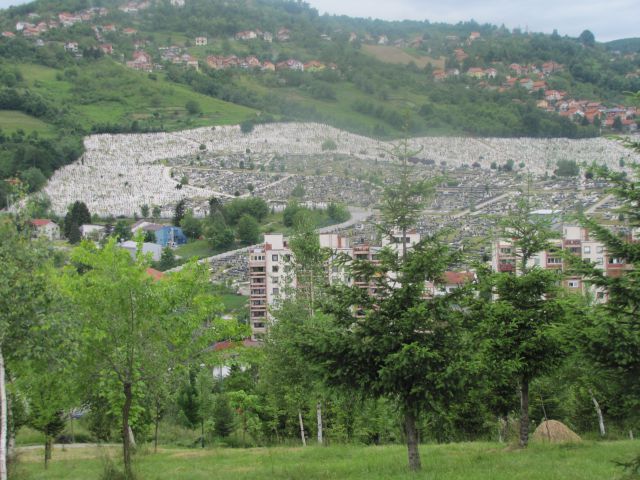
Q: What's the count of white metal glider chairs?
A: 0